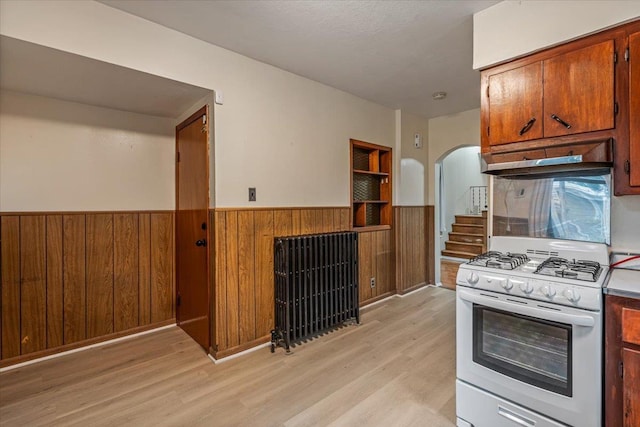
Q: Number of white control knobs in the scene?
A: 5